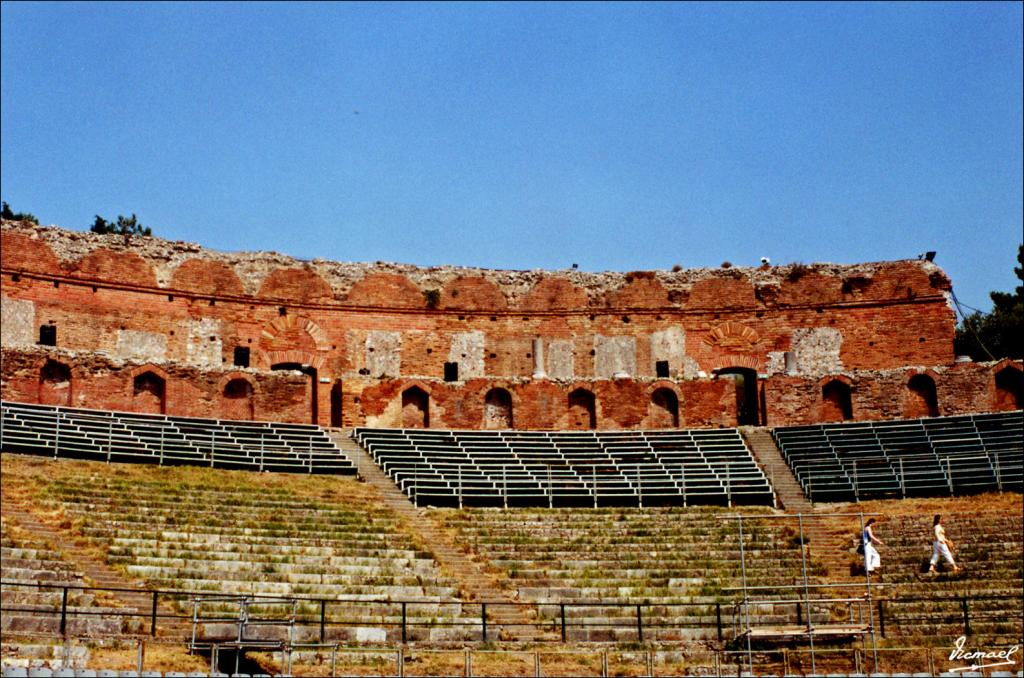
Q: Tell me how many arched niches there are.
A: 10